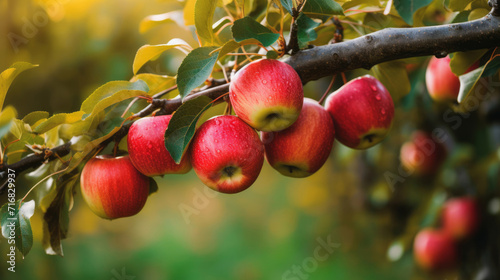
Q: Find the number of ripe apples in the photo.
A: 10